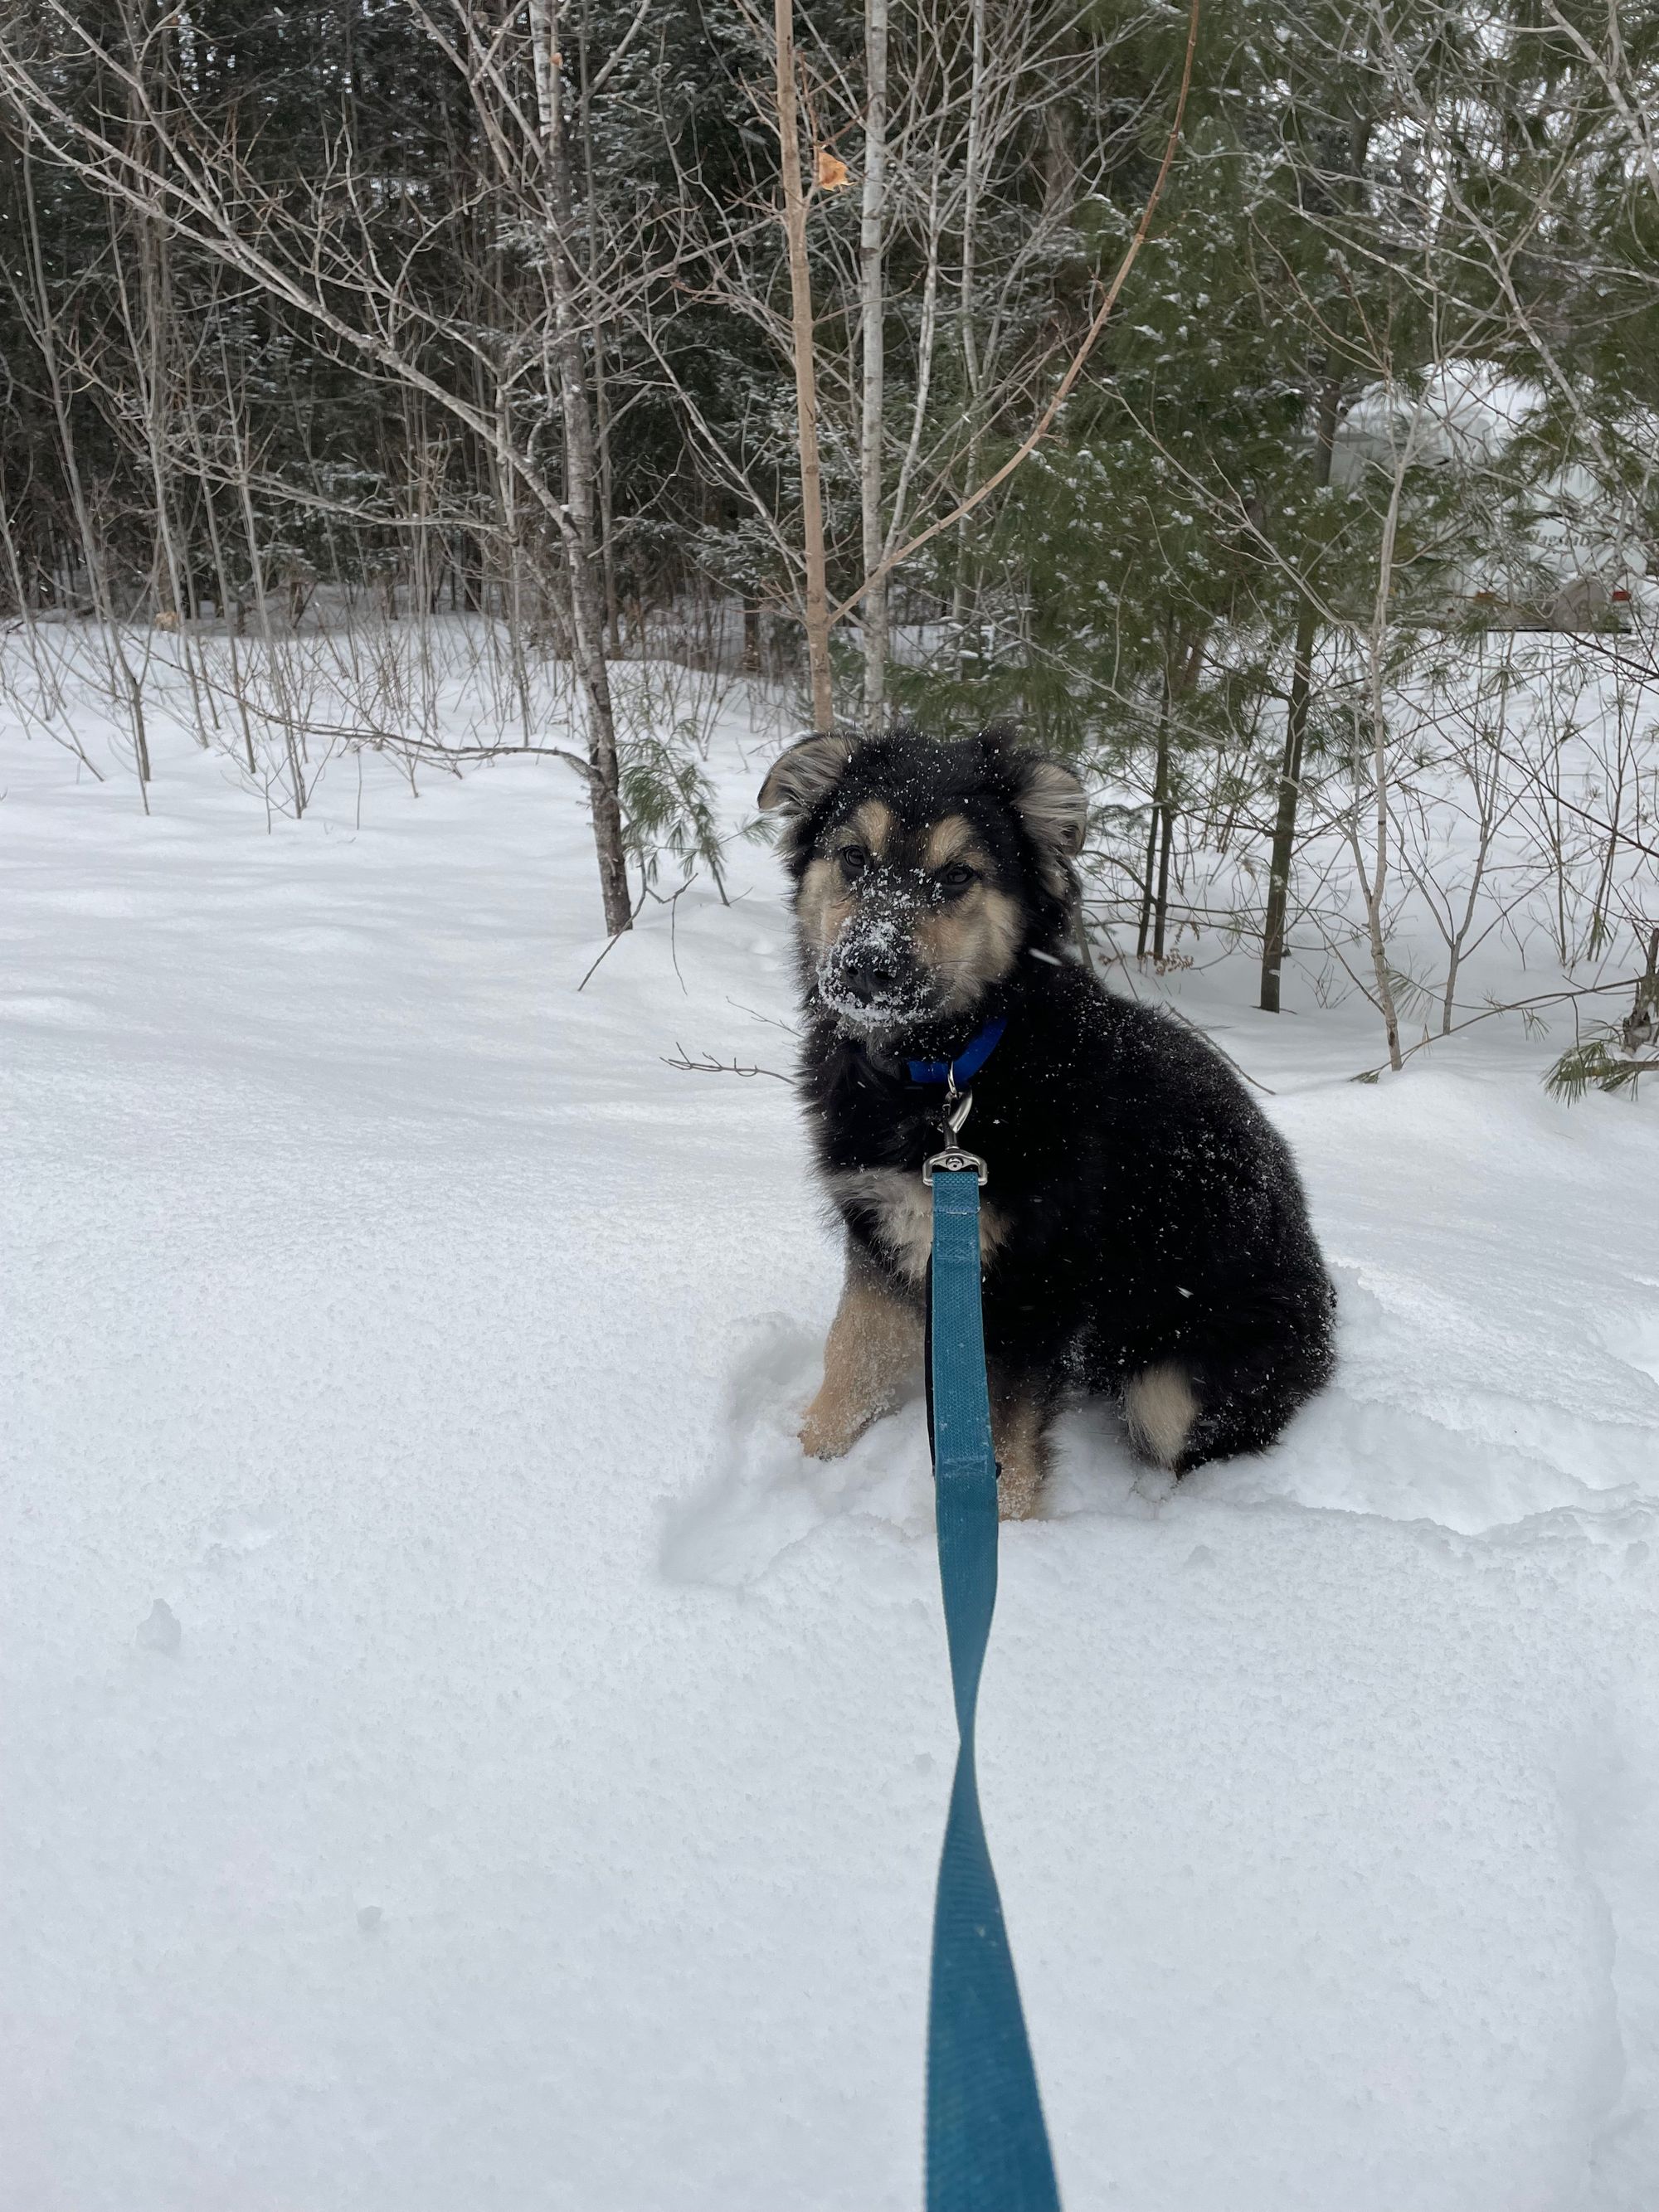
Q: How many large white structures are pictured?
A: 1